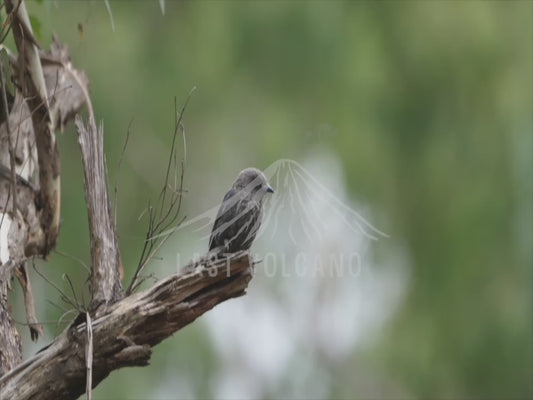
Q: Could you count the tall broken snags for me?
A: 1